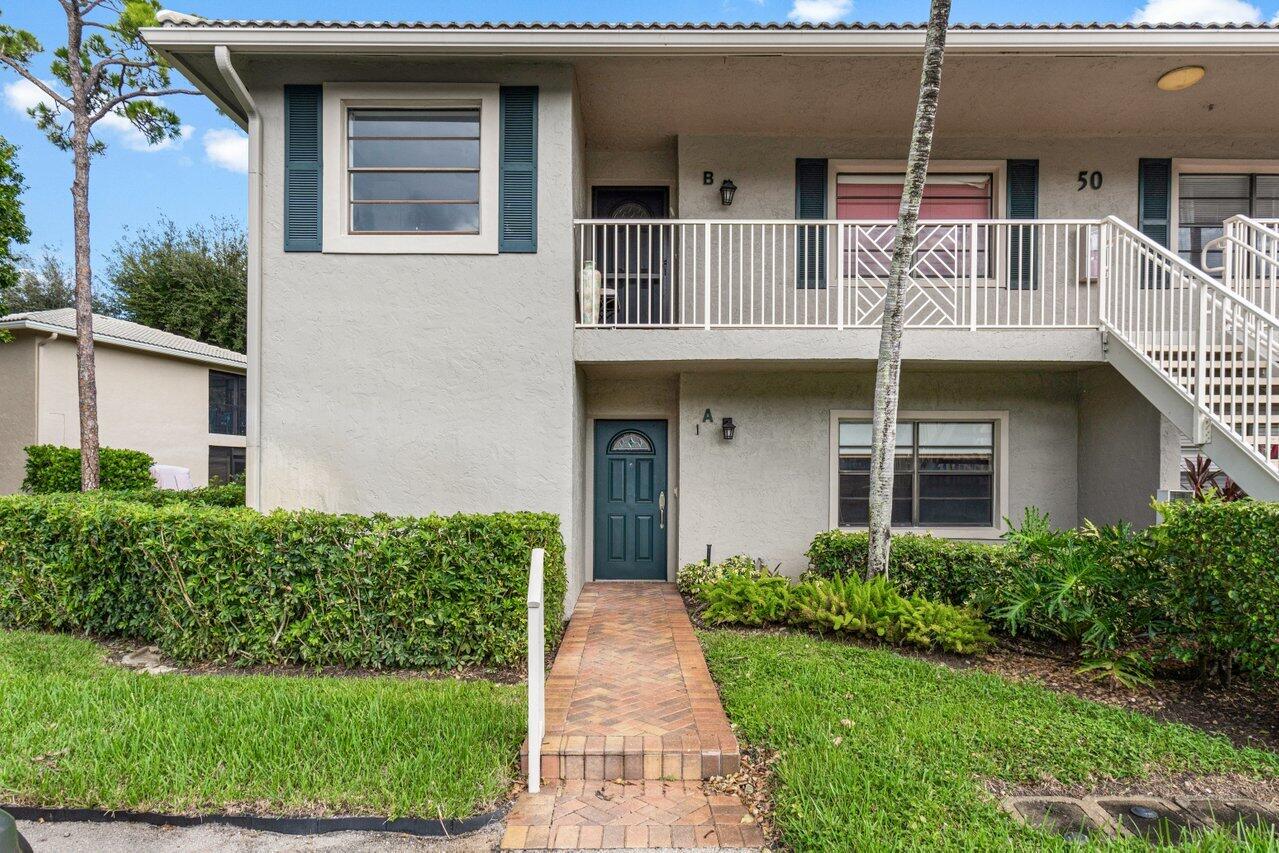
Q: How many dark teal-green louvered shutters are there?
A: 5